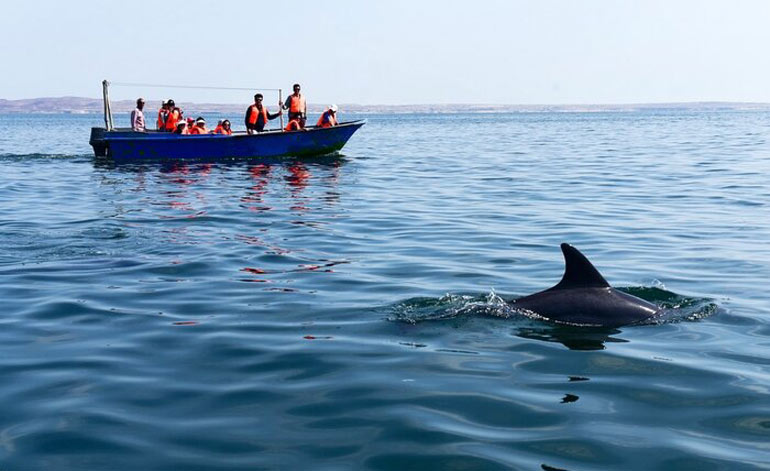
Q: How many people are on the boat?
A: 12